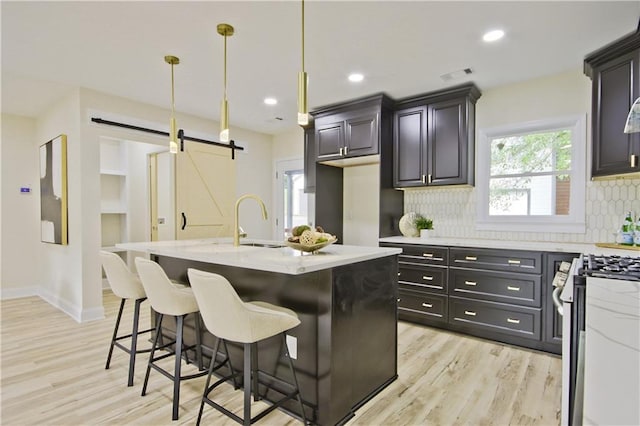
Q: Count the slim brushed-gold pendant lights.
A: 3